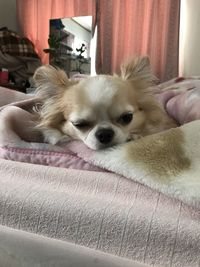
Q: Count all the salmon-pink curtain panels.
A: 2